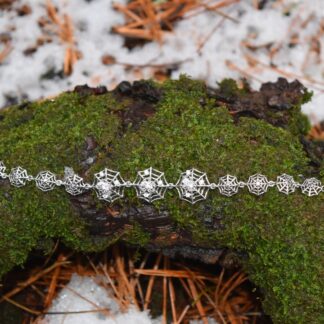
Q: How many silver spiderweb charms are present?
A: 11